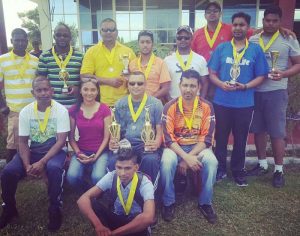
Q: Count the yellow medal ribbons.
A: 12